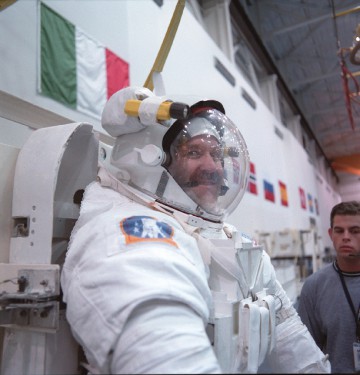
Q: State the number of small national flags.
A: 6